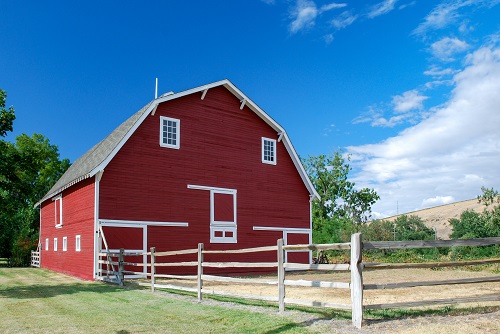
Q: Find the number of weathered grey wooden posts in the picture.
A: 5